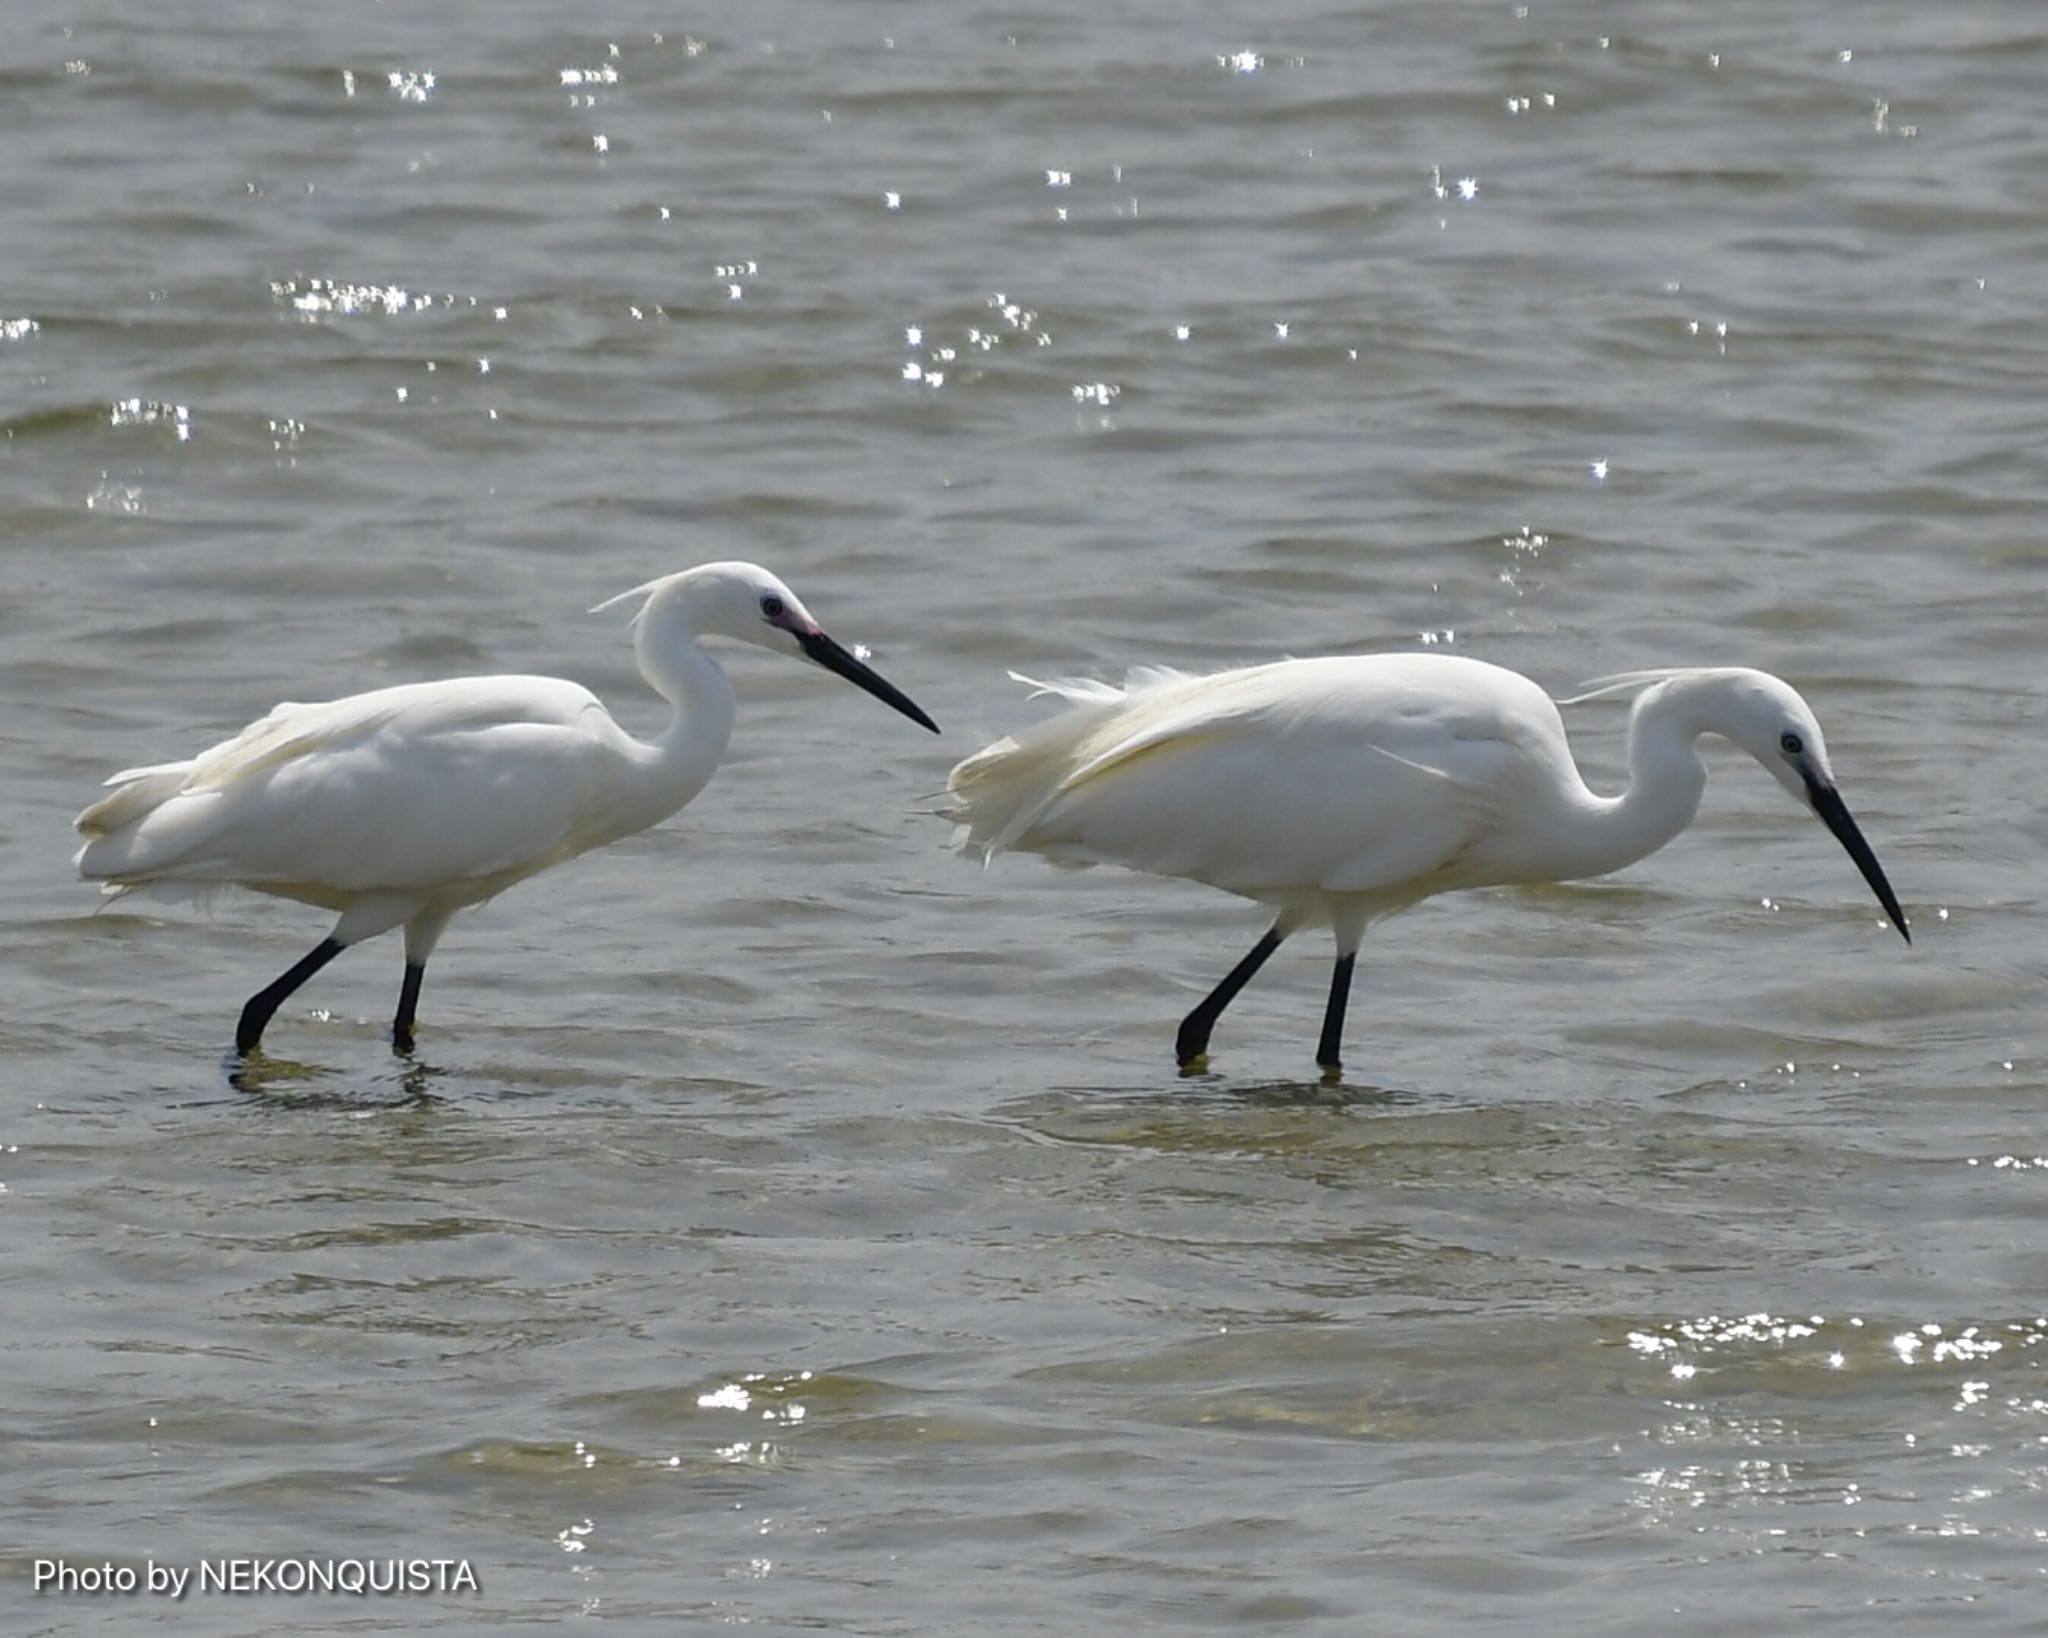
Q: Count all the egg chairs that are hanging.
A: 0